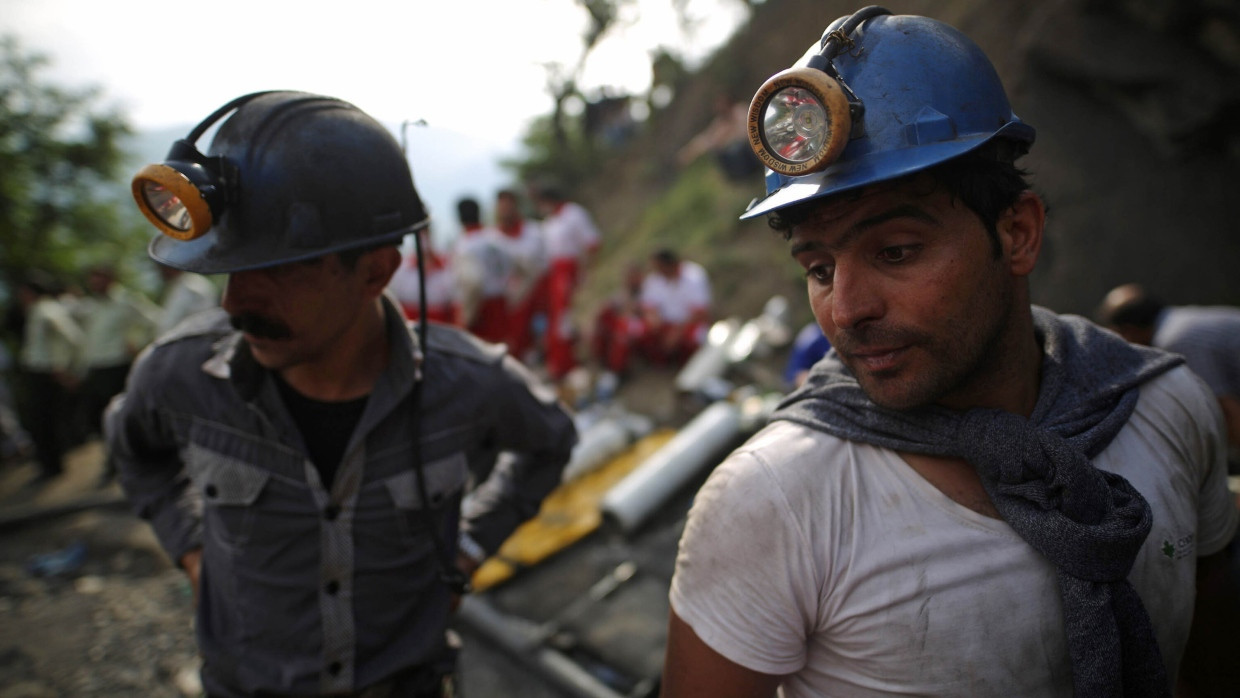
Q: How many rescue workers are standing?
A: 4